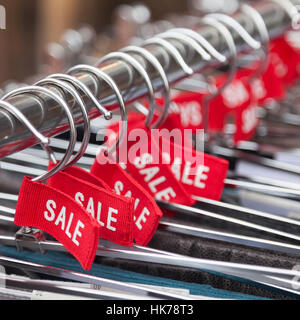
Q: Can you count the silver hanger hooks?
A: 14